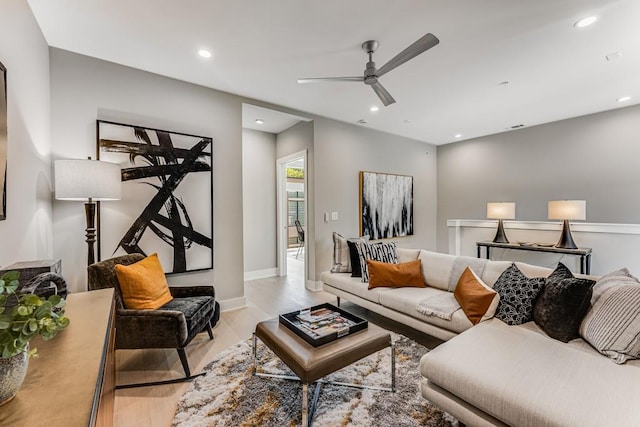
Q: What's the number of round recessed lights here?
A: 6